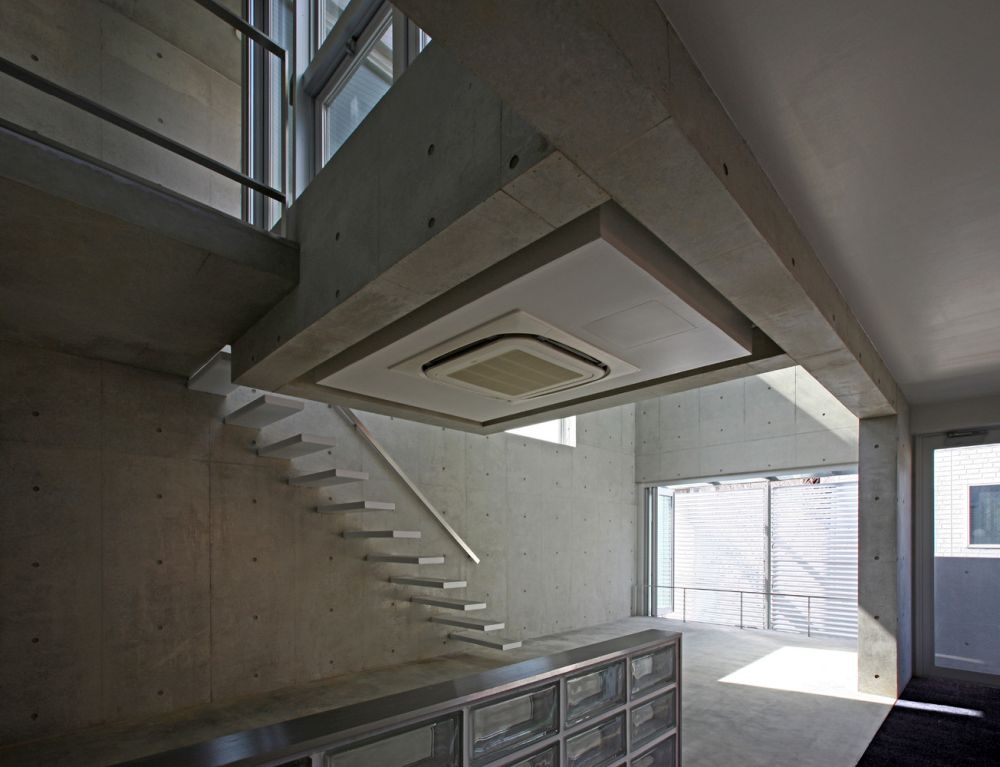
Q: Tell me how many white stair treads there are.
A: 11